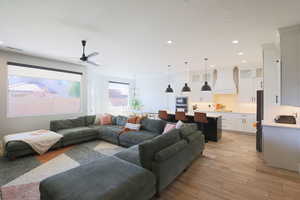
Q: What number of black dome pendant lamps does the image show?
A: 3